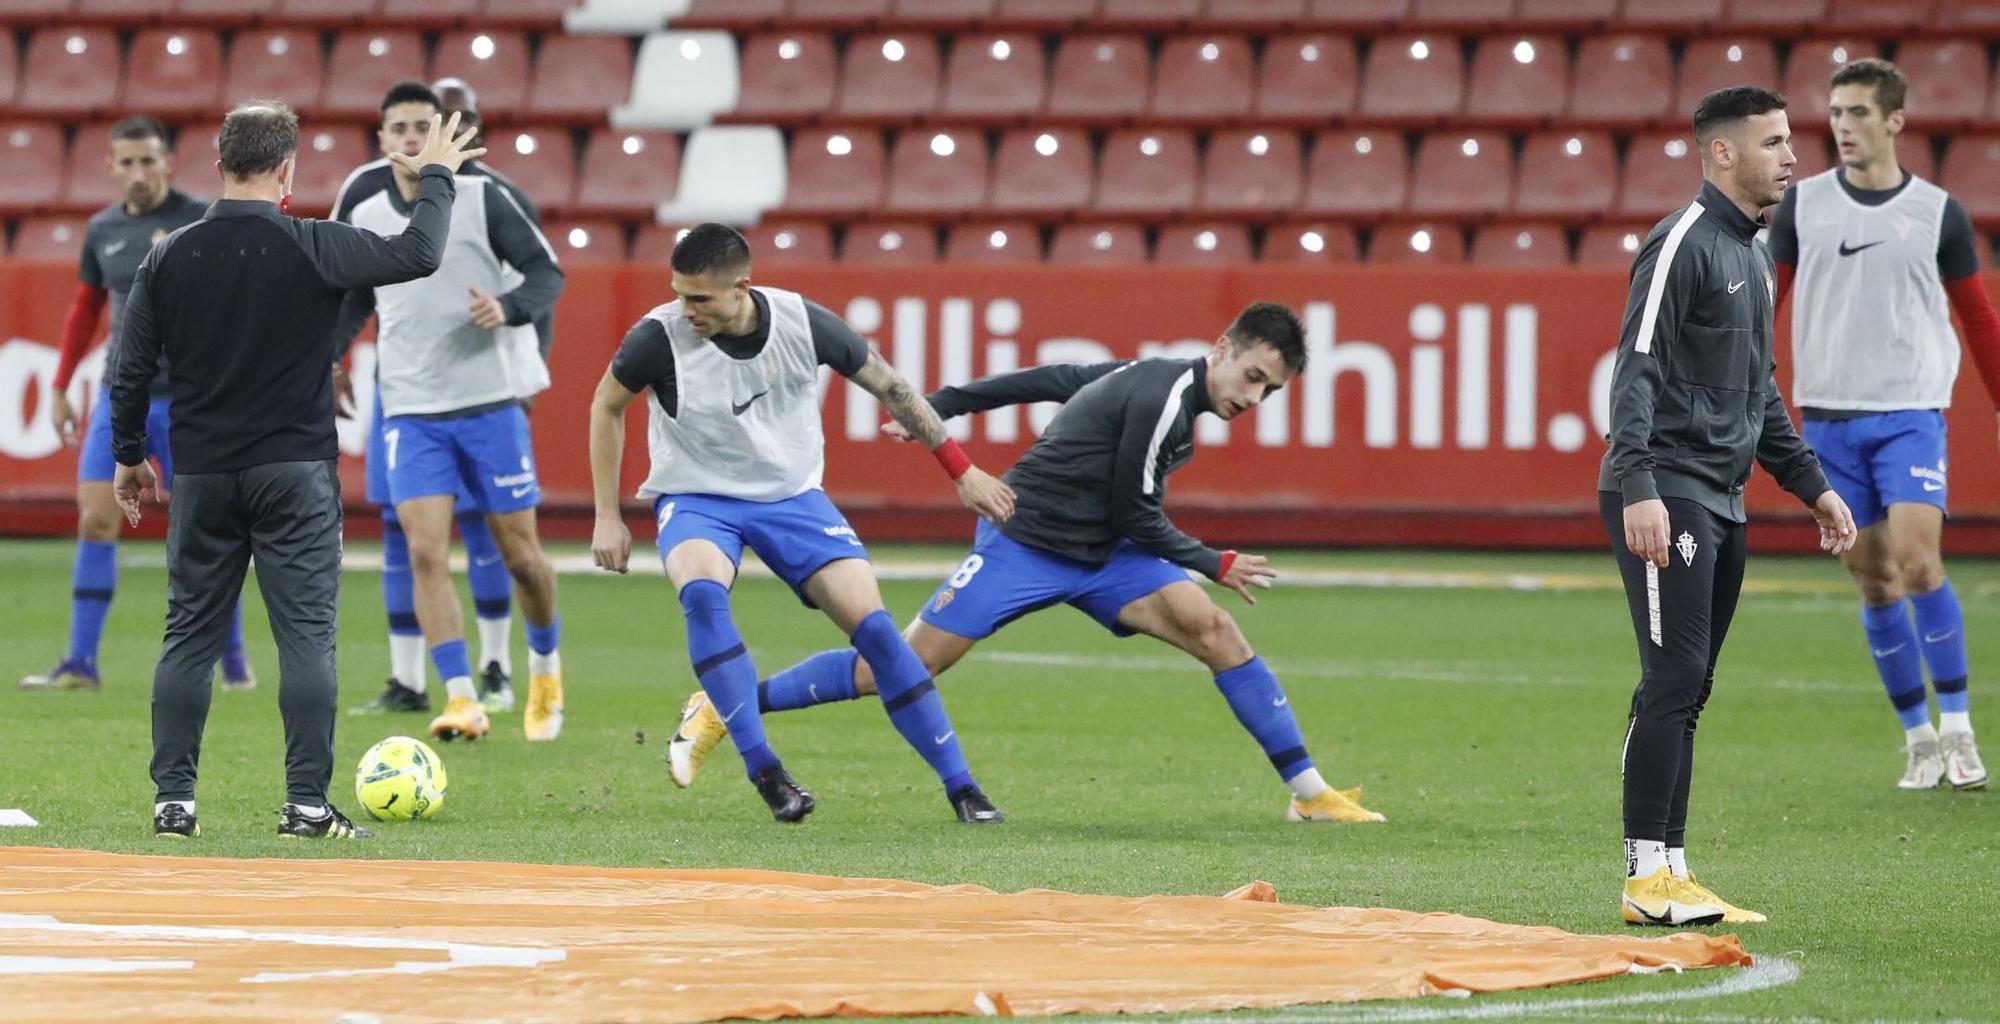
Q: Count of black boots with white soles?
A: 2